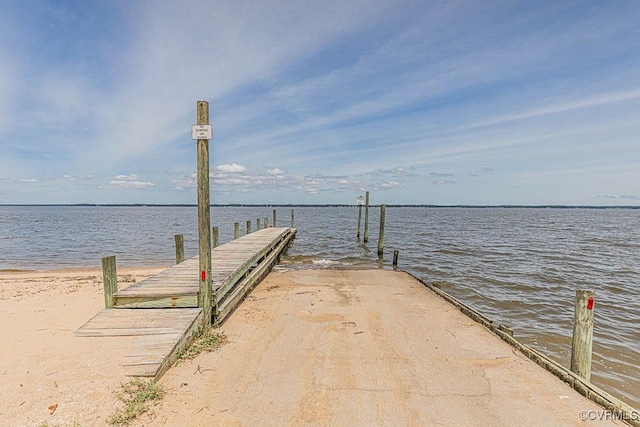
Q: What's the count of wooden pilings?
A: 15